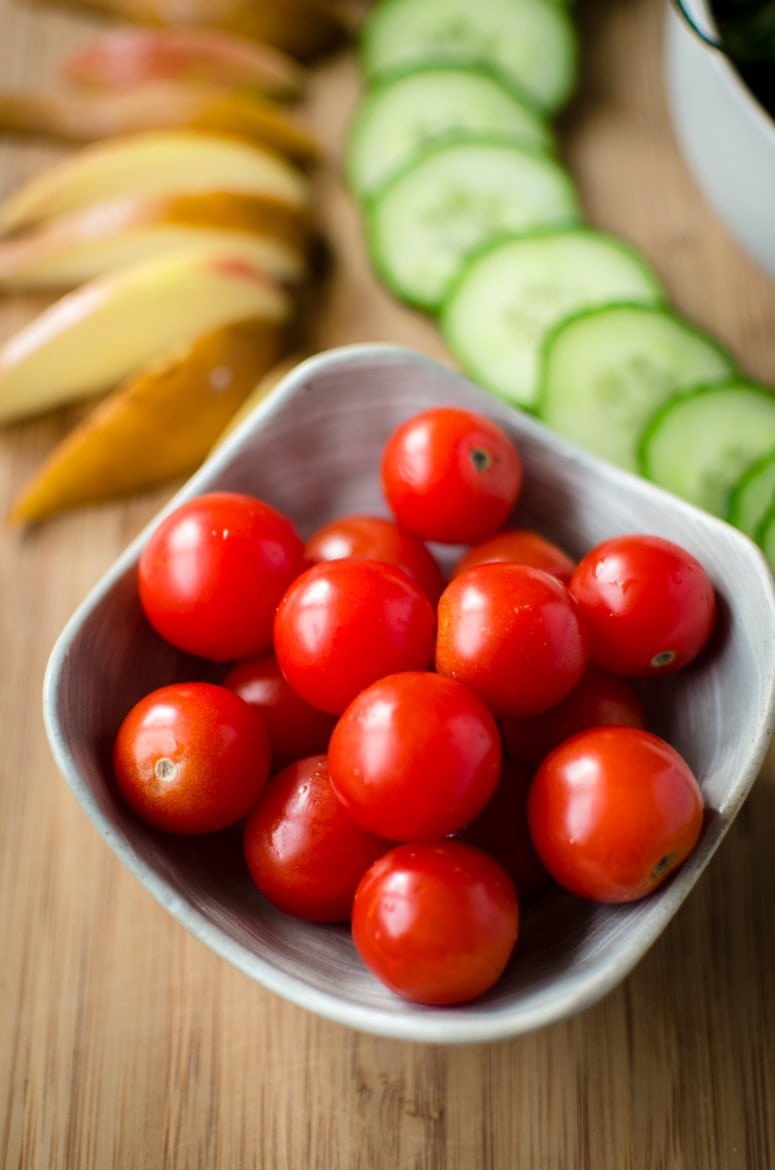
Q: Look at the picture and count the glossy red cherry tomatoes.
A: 15